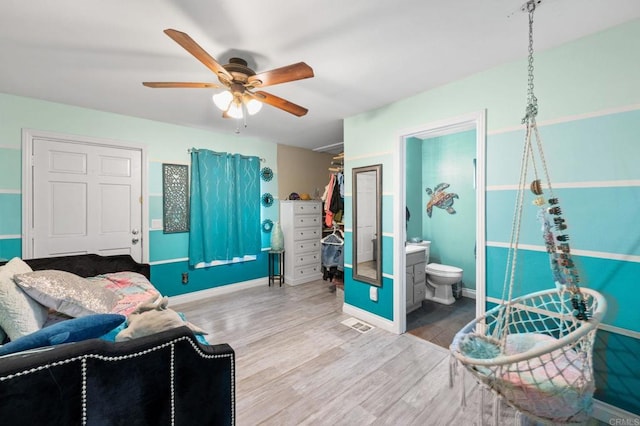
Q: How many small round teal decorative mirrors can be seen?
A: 3